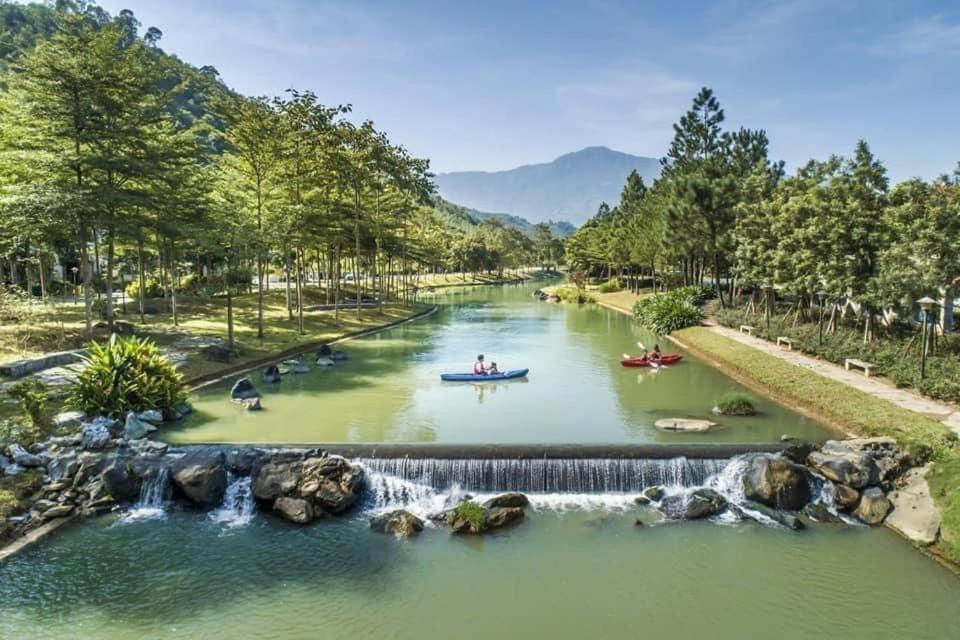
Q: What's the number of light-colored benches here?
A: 3